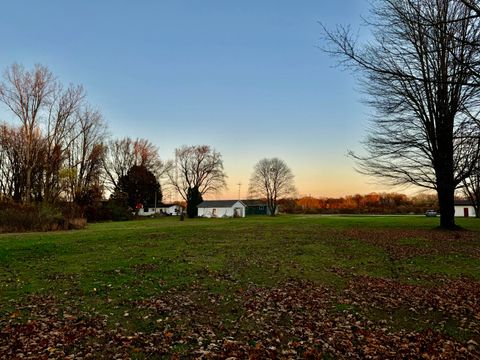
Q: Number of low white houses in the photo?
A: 3